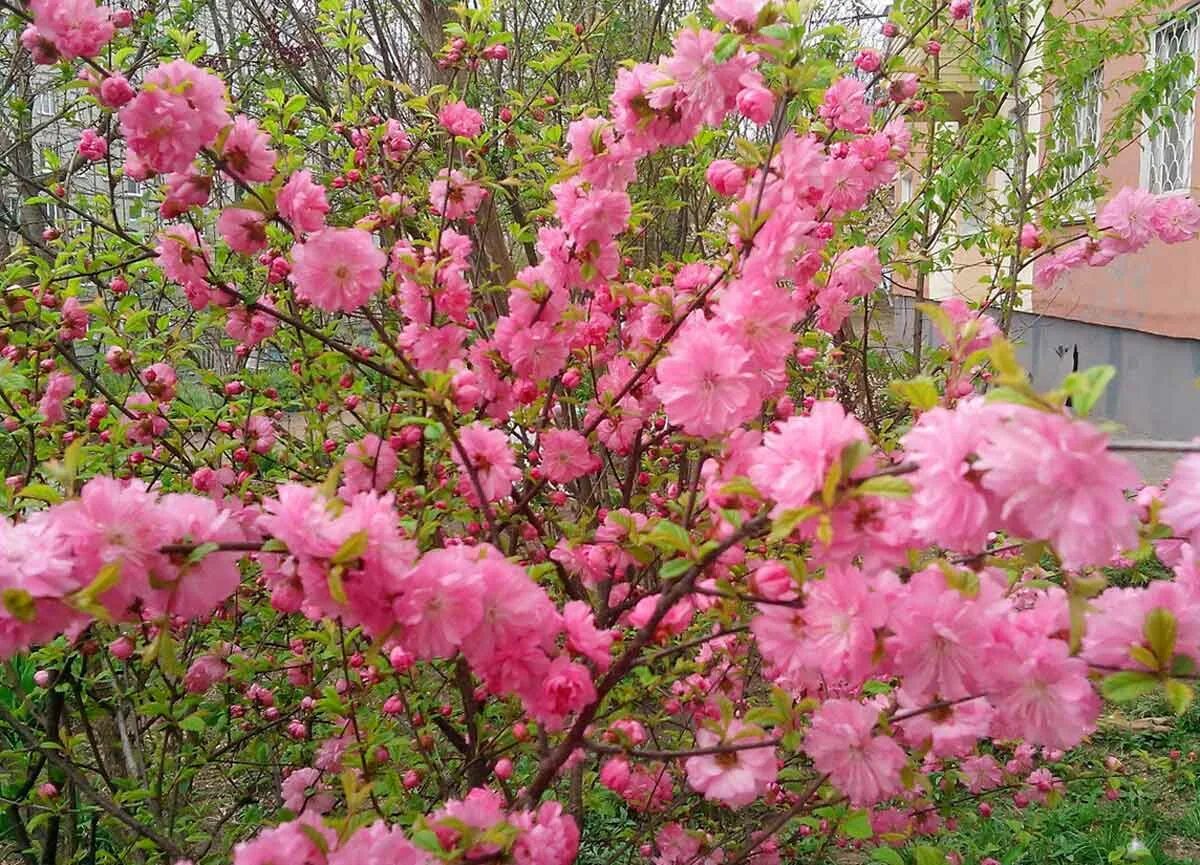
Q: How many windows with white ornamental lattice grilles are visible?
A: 2